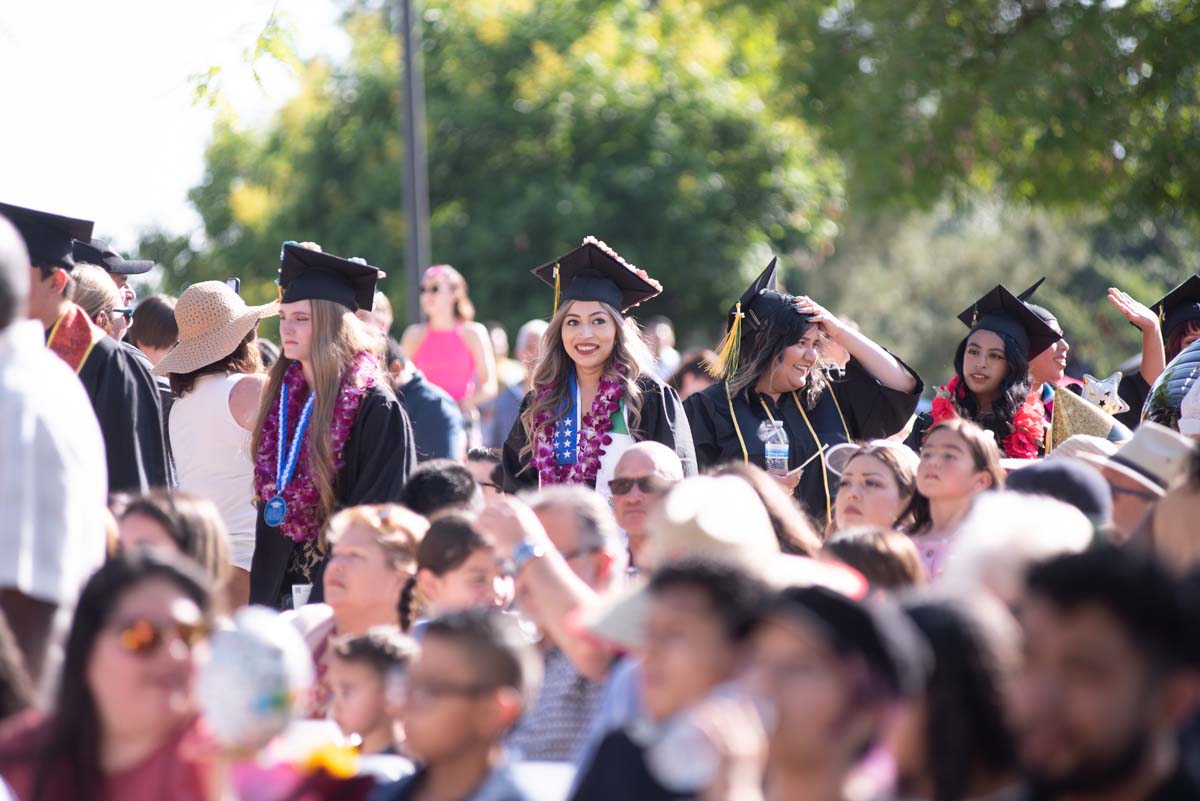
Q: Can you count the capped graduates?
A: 7